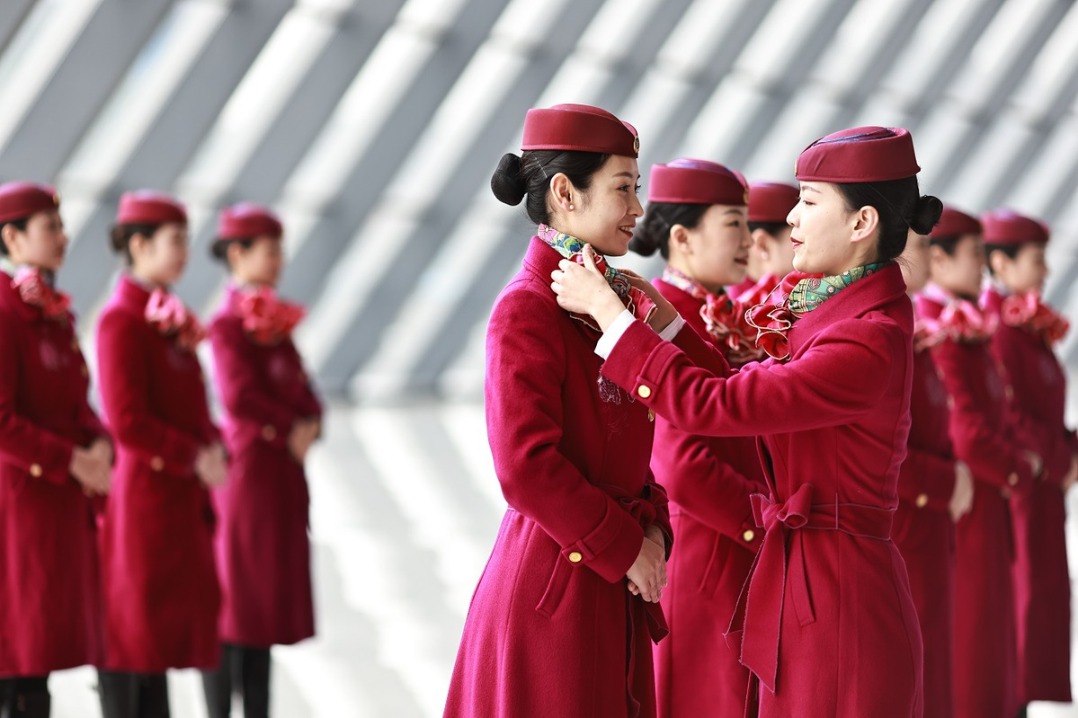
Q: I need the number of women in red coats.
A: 10